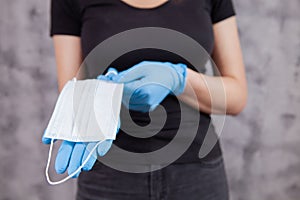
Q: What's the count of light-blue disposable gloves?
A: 2